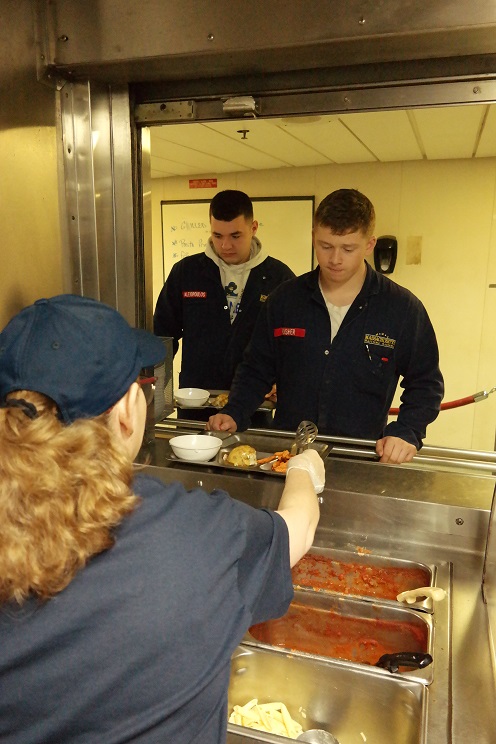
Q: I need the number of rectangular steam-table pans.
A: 3